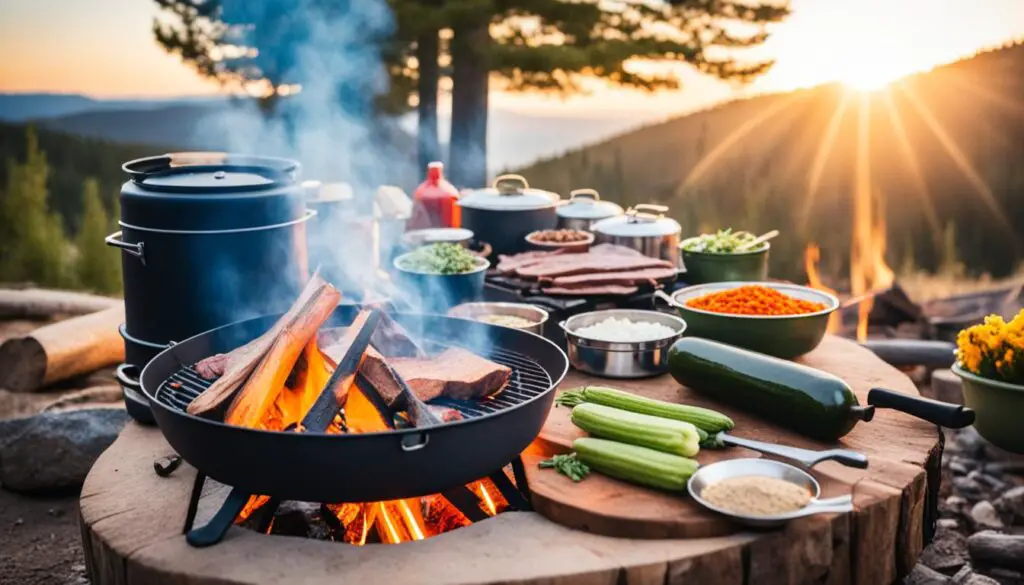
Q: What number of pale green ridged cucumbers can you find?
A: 3